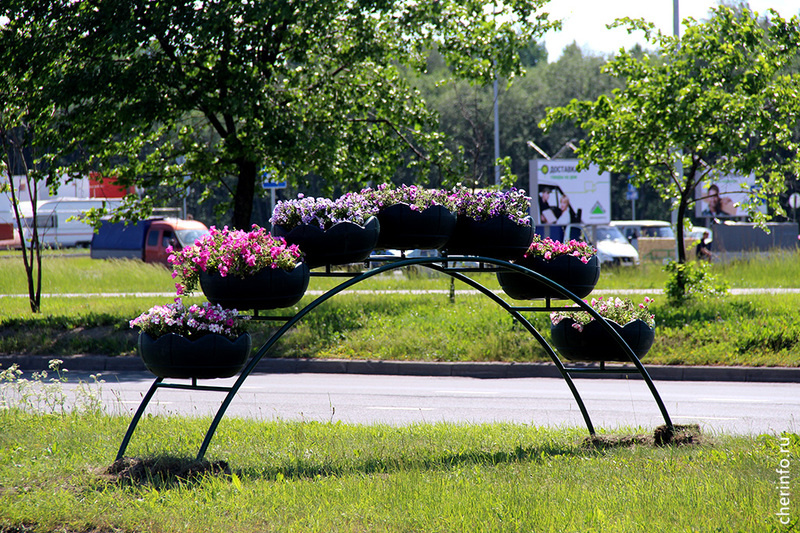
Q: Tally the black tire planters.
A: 7